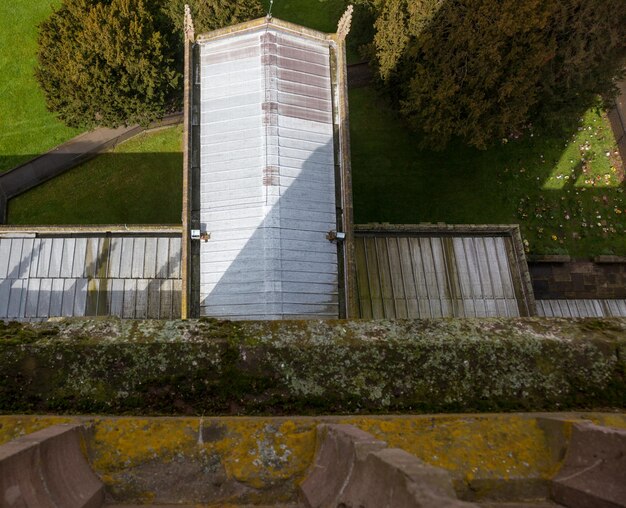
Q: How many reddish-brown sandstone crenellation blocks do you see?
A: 3